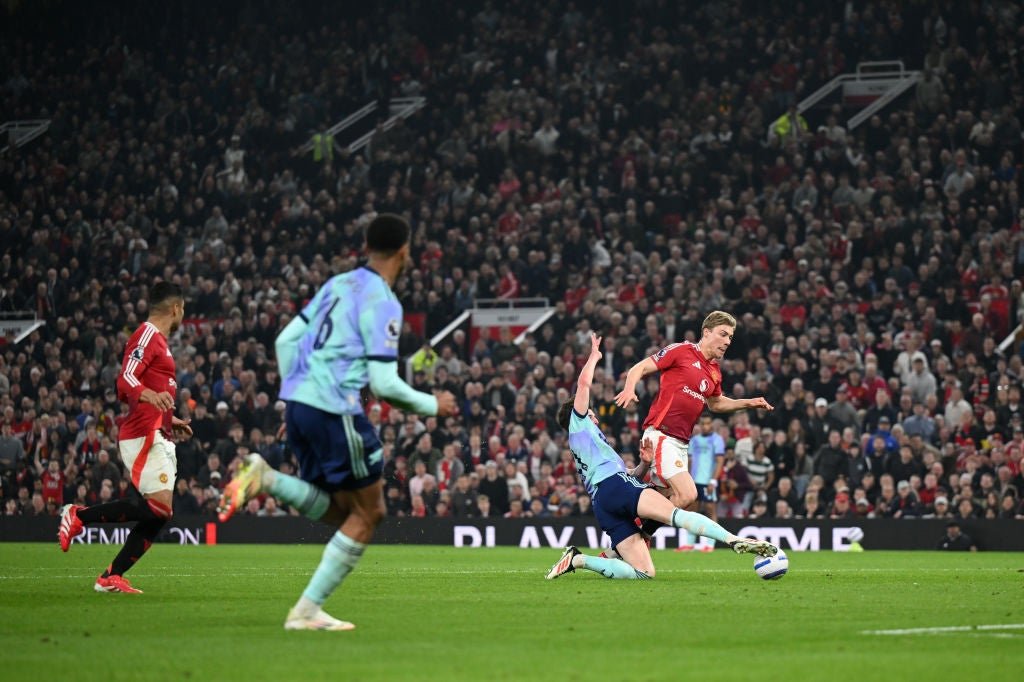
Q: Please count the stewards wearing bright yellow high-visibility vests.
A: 3